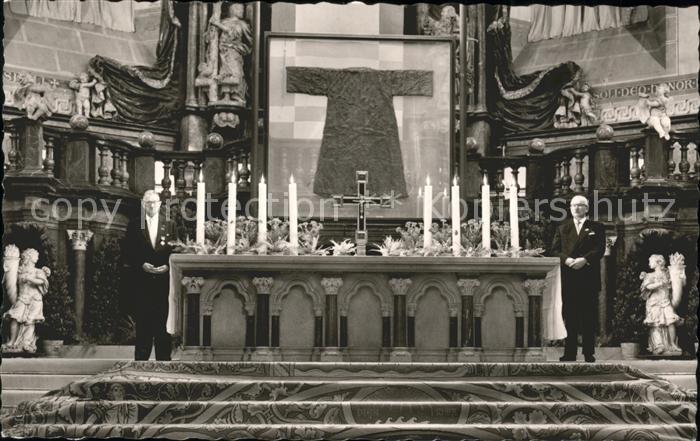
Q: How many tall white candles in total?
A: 8